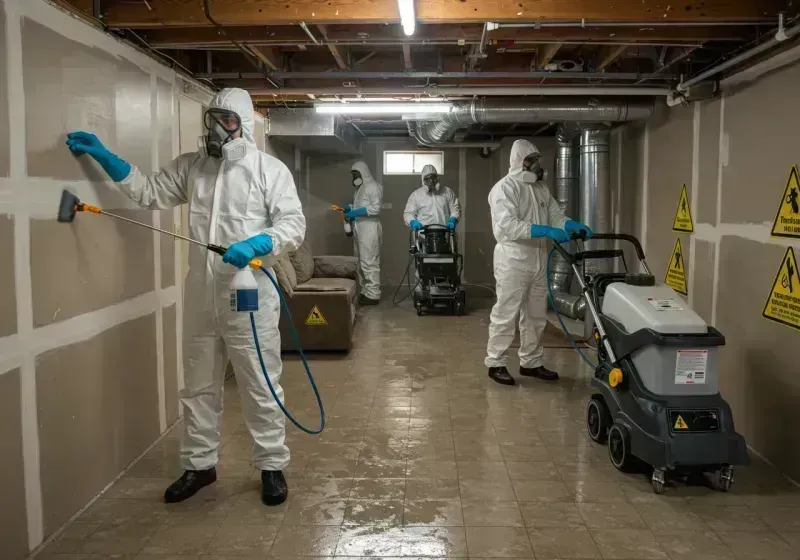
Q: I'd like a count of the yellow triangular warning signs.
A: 6